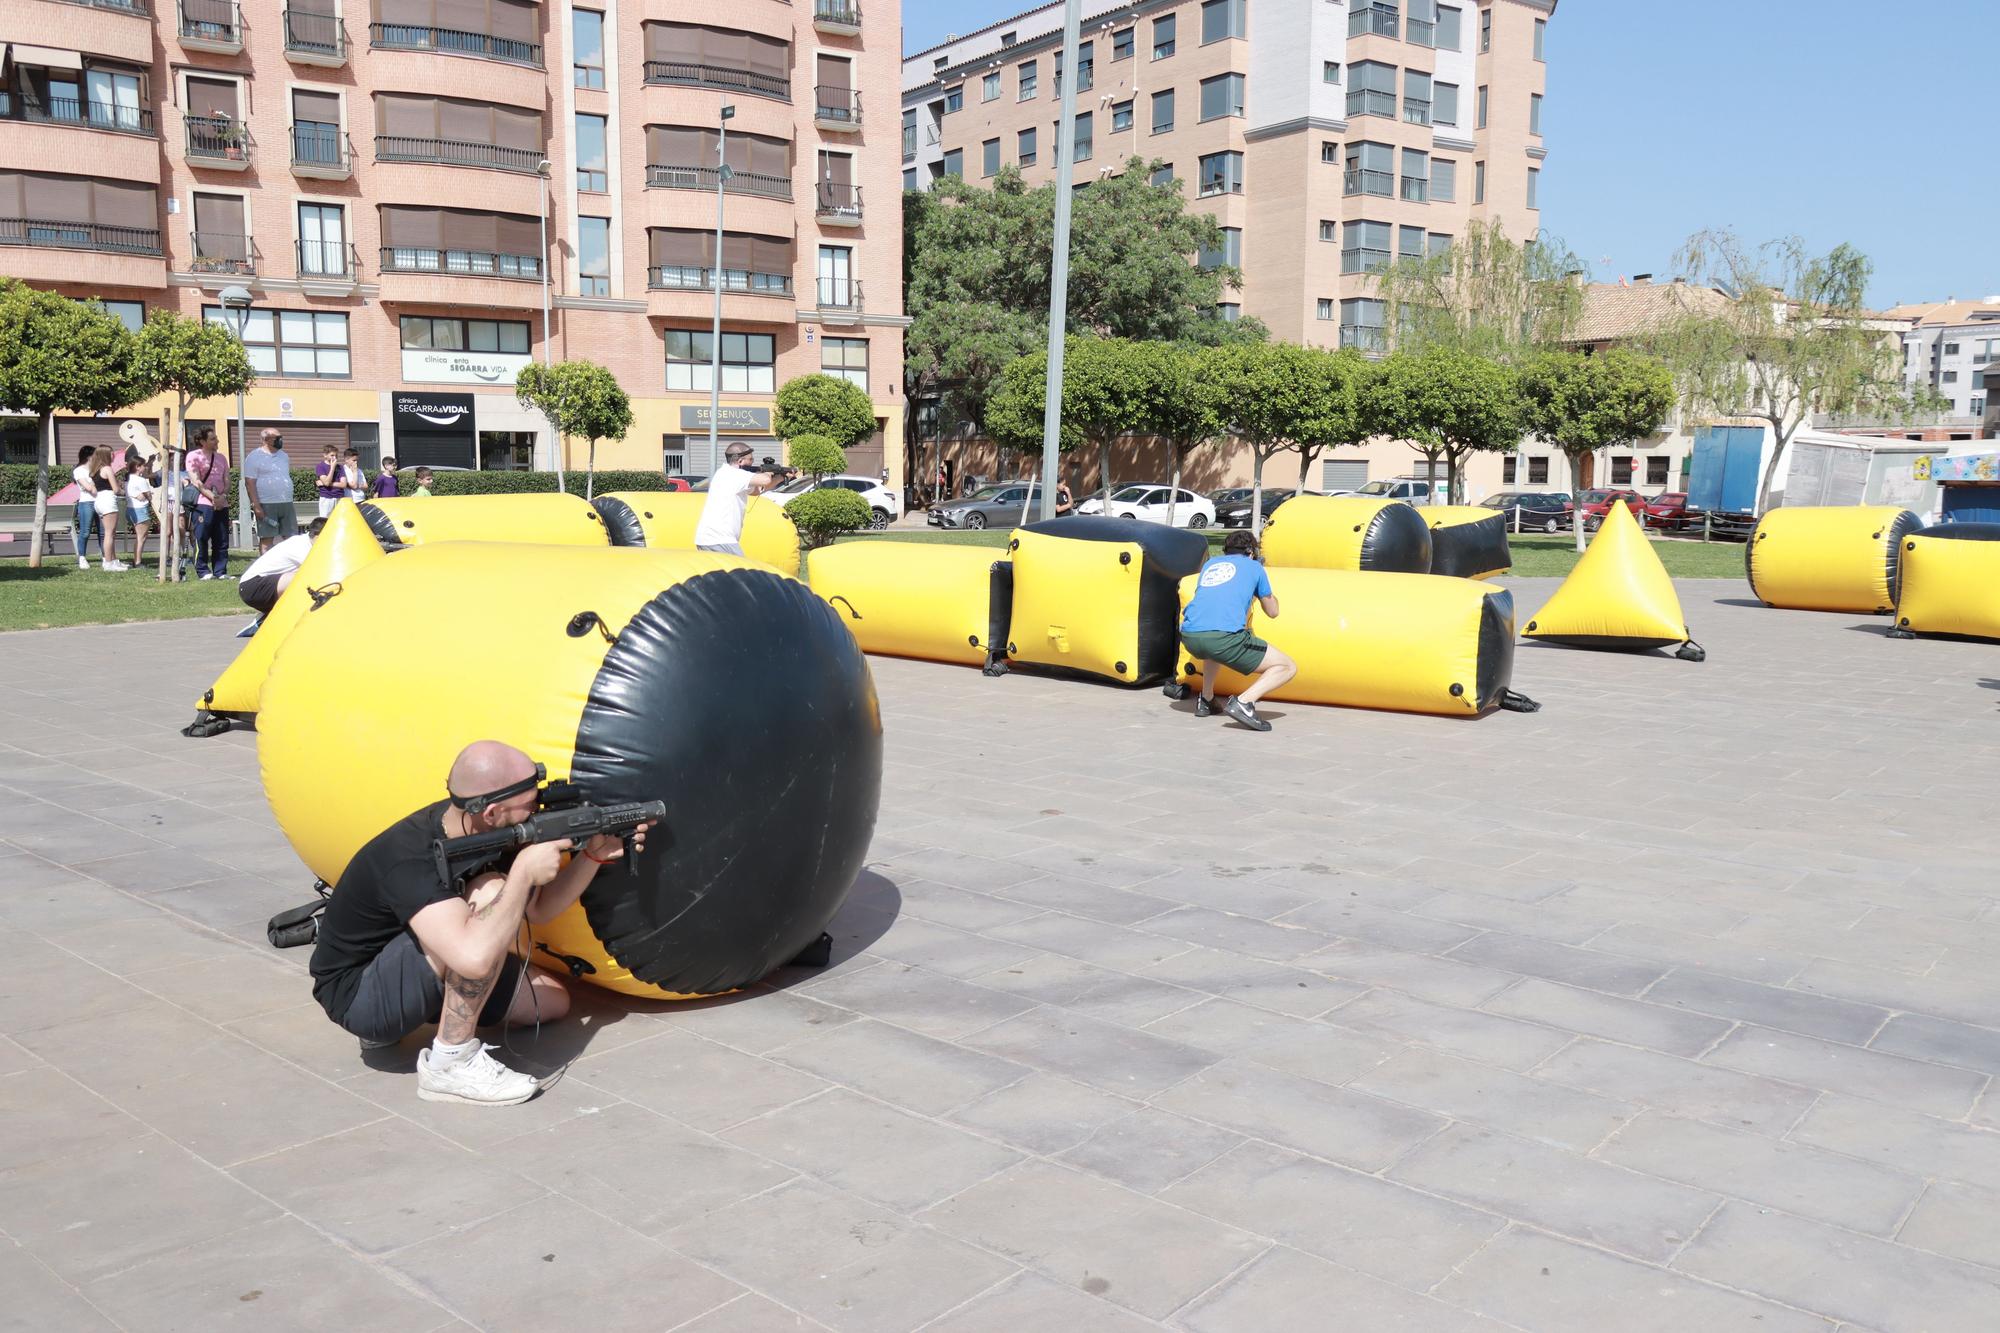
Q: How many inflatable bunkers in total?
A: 12